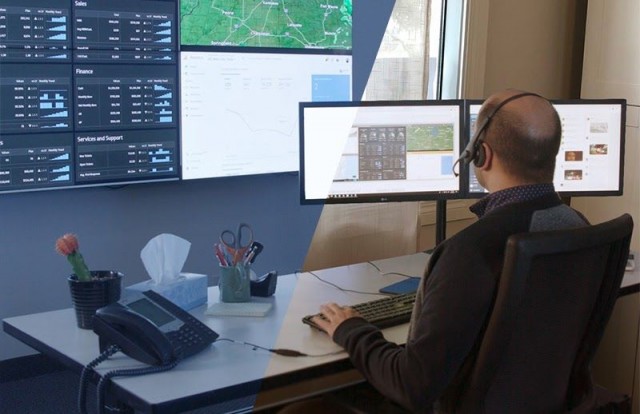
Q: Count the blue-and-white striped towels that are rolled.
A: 0